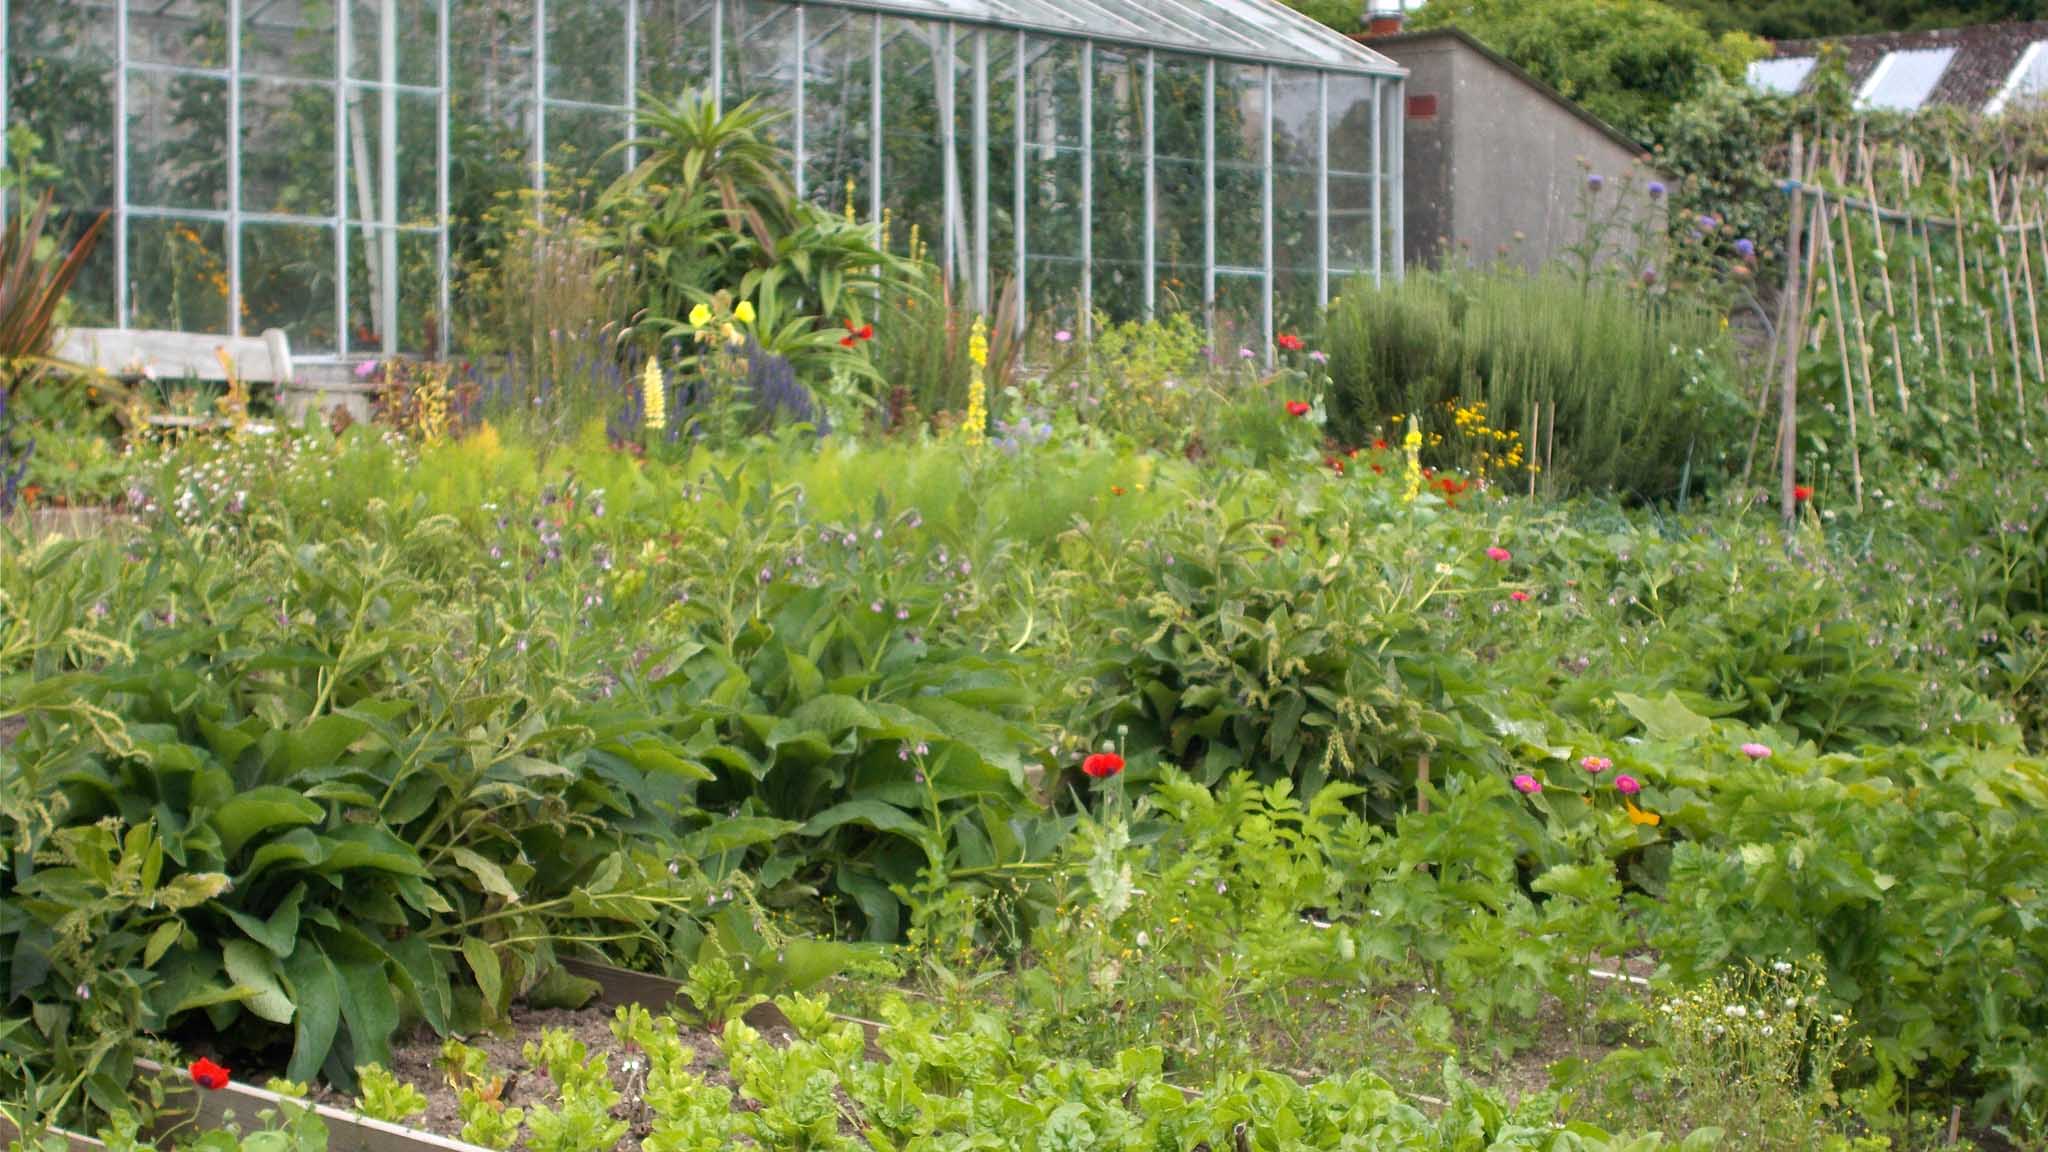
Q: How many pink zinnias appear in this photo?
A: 6